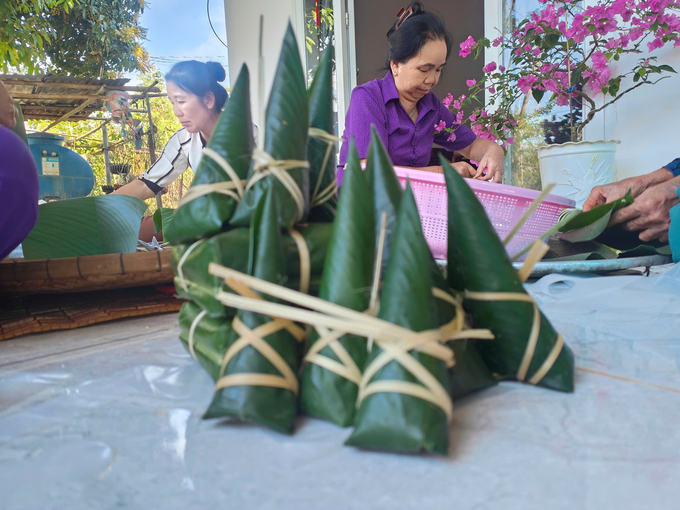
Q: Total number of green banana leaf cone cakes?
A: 8